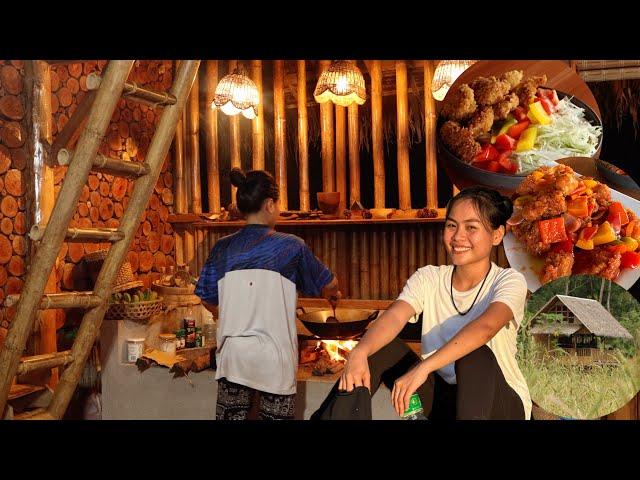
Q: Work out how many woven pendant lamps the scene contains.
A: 3